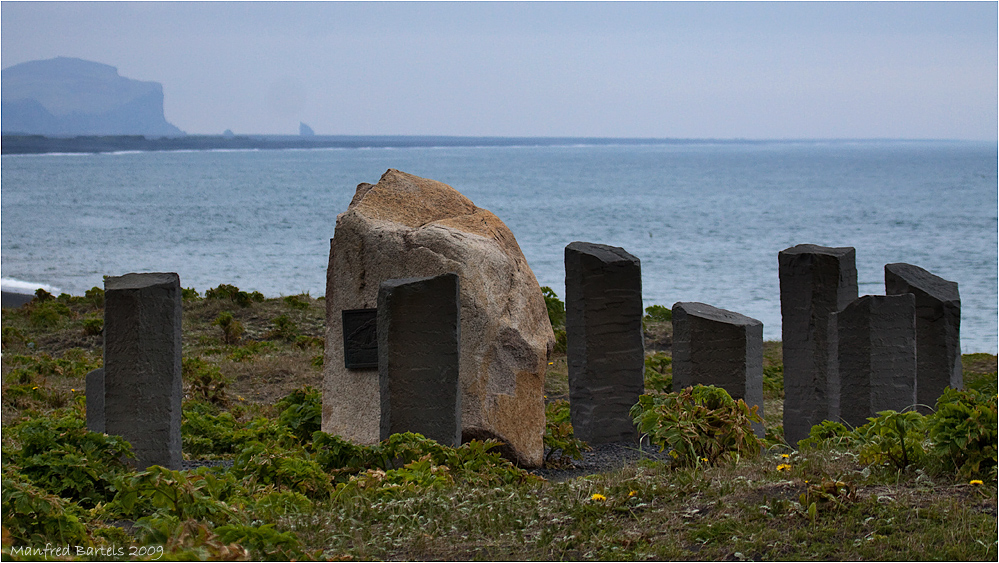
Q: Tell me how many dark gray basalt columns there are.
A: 8